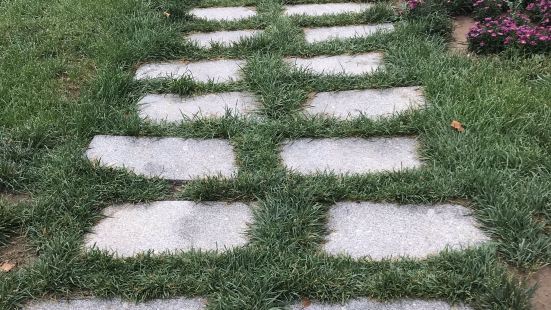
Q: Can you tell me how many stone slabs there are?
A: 14